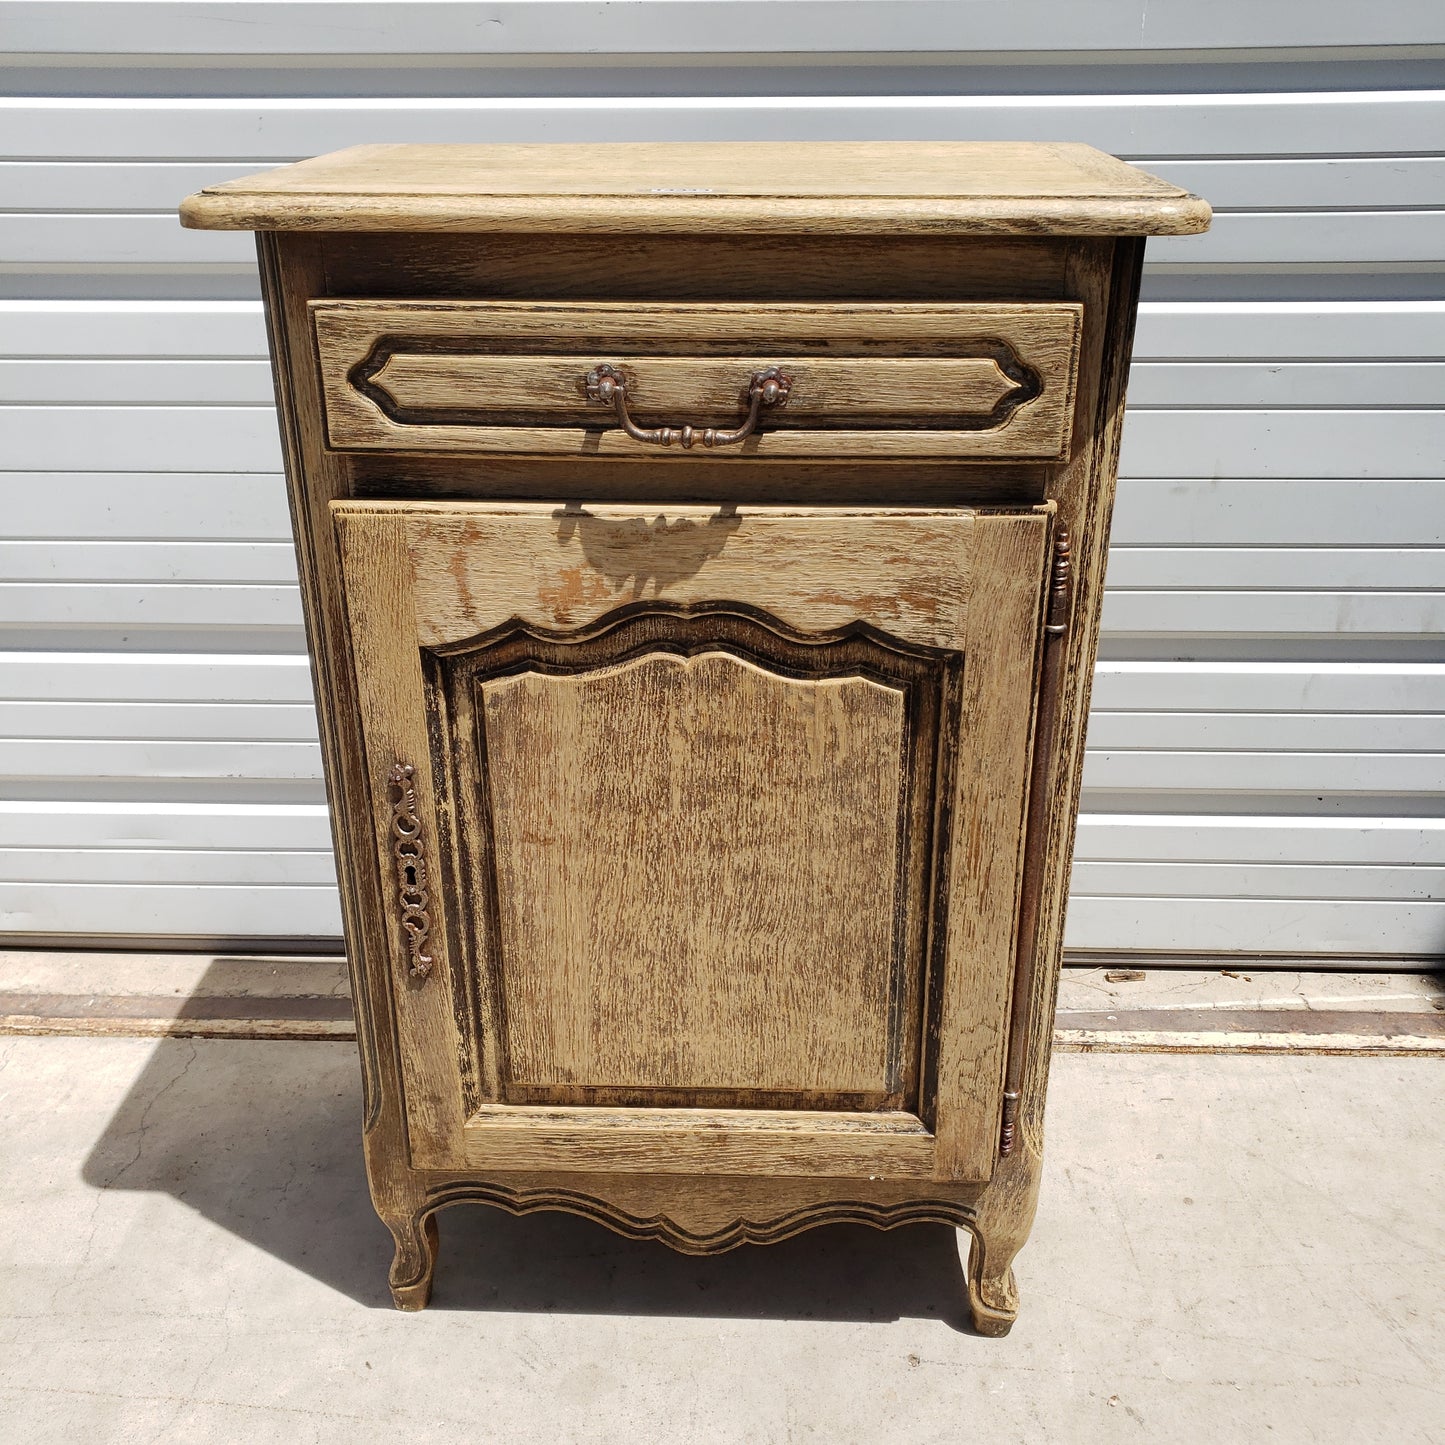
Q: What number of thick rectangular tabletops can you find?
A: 1